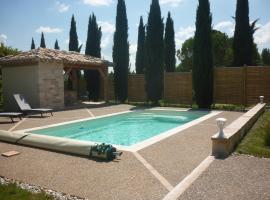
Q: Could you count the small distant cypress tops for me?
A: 3